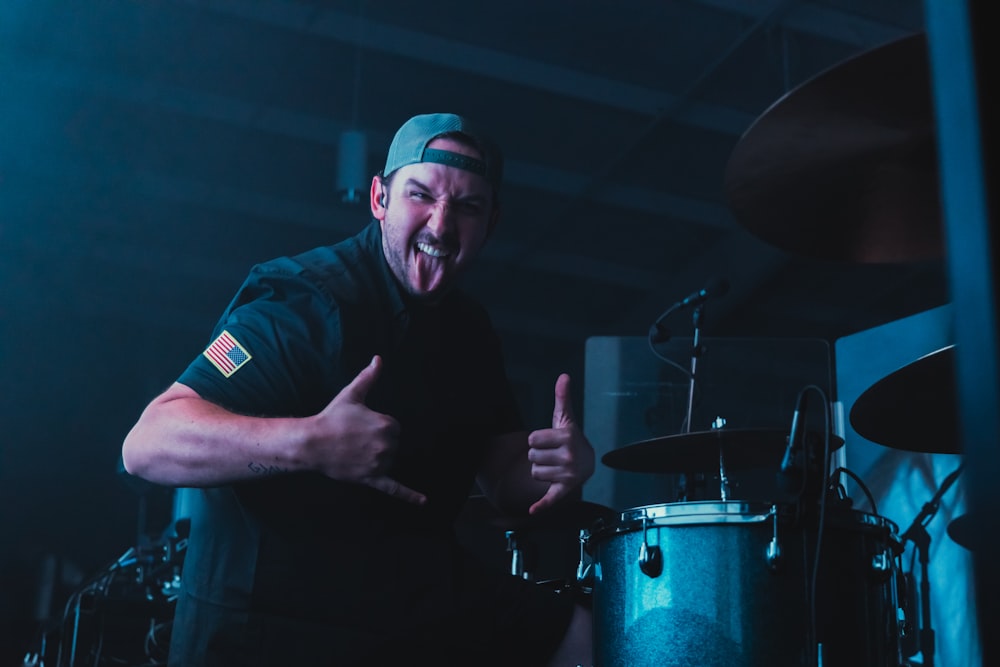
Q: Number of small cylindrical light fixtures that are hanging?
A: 1